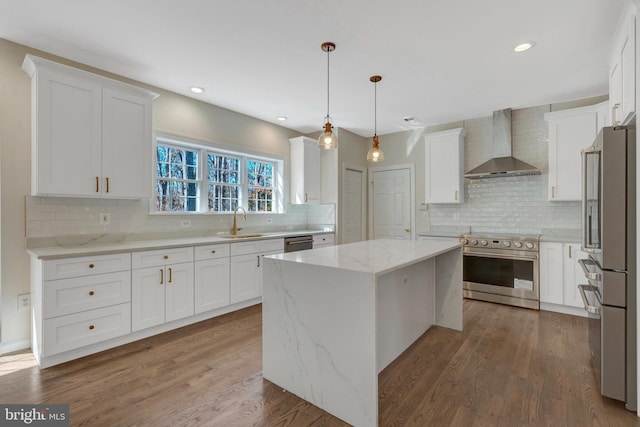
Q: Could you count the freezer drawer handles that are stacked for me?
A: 2